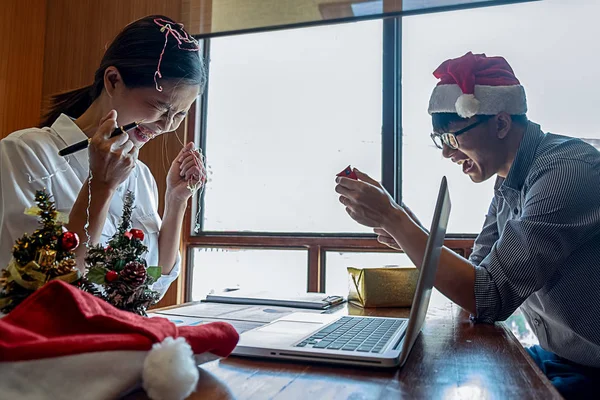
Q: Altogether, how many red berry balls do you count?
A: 3